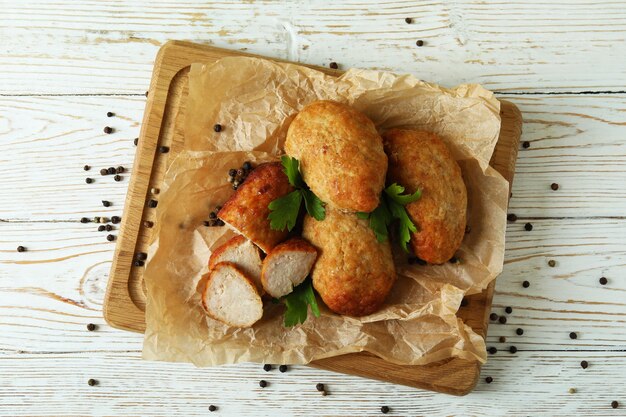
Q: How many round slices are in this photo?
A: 3